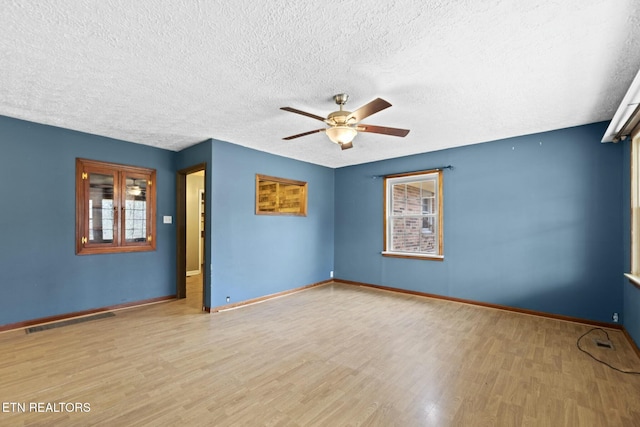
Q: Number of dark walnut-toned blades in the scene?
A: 5